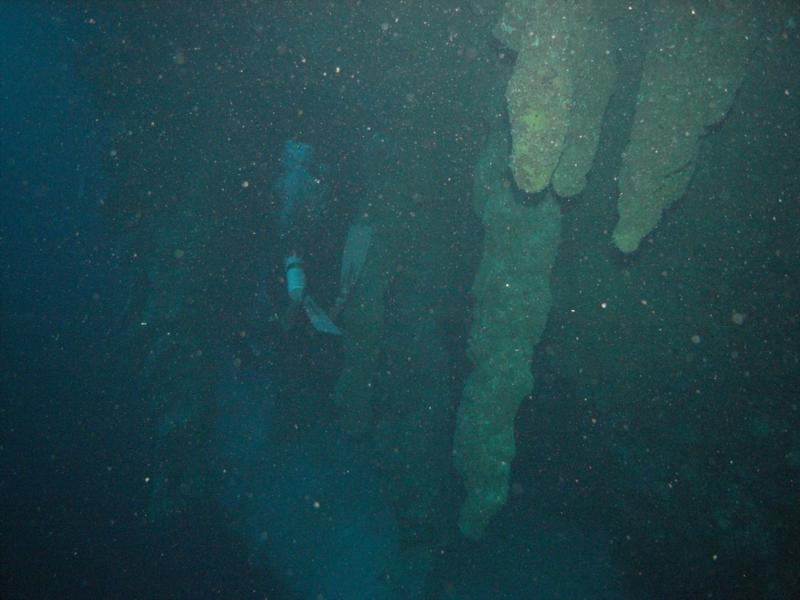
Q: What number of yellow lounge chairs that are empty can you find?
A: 0